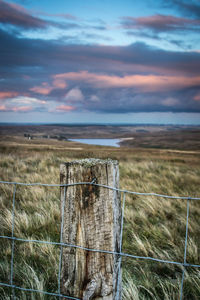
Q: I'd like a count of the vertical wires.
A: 4